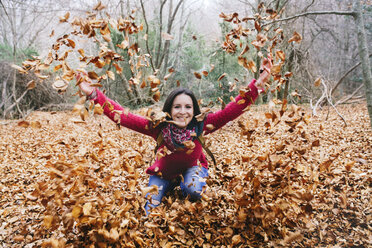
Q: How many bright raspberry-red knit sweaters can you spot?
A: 1